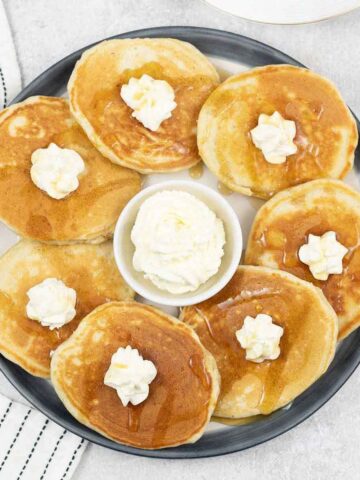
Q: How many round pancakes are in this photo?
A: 7